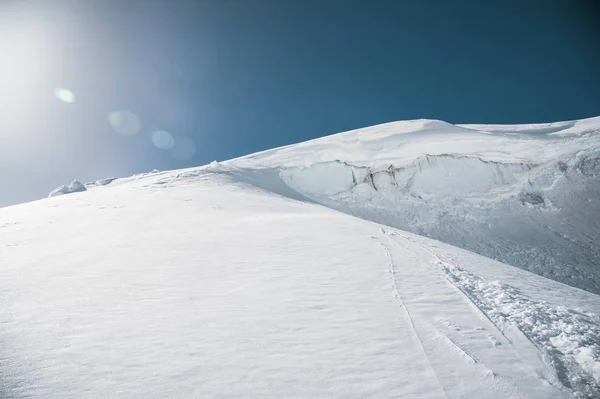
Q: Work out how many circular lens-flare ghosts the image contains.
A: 4